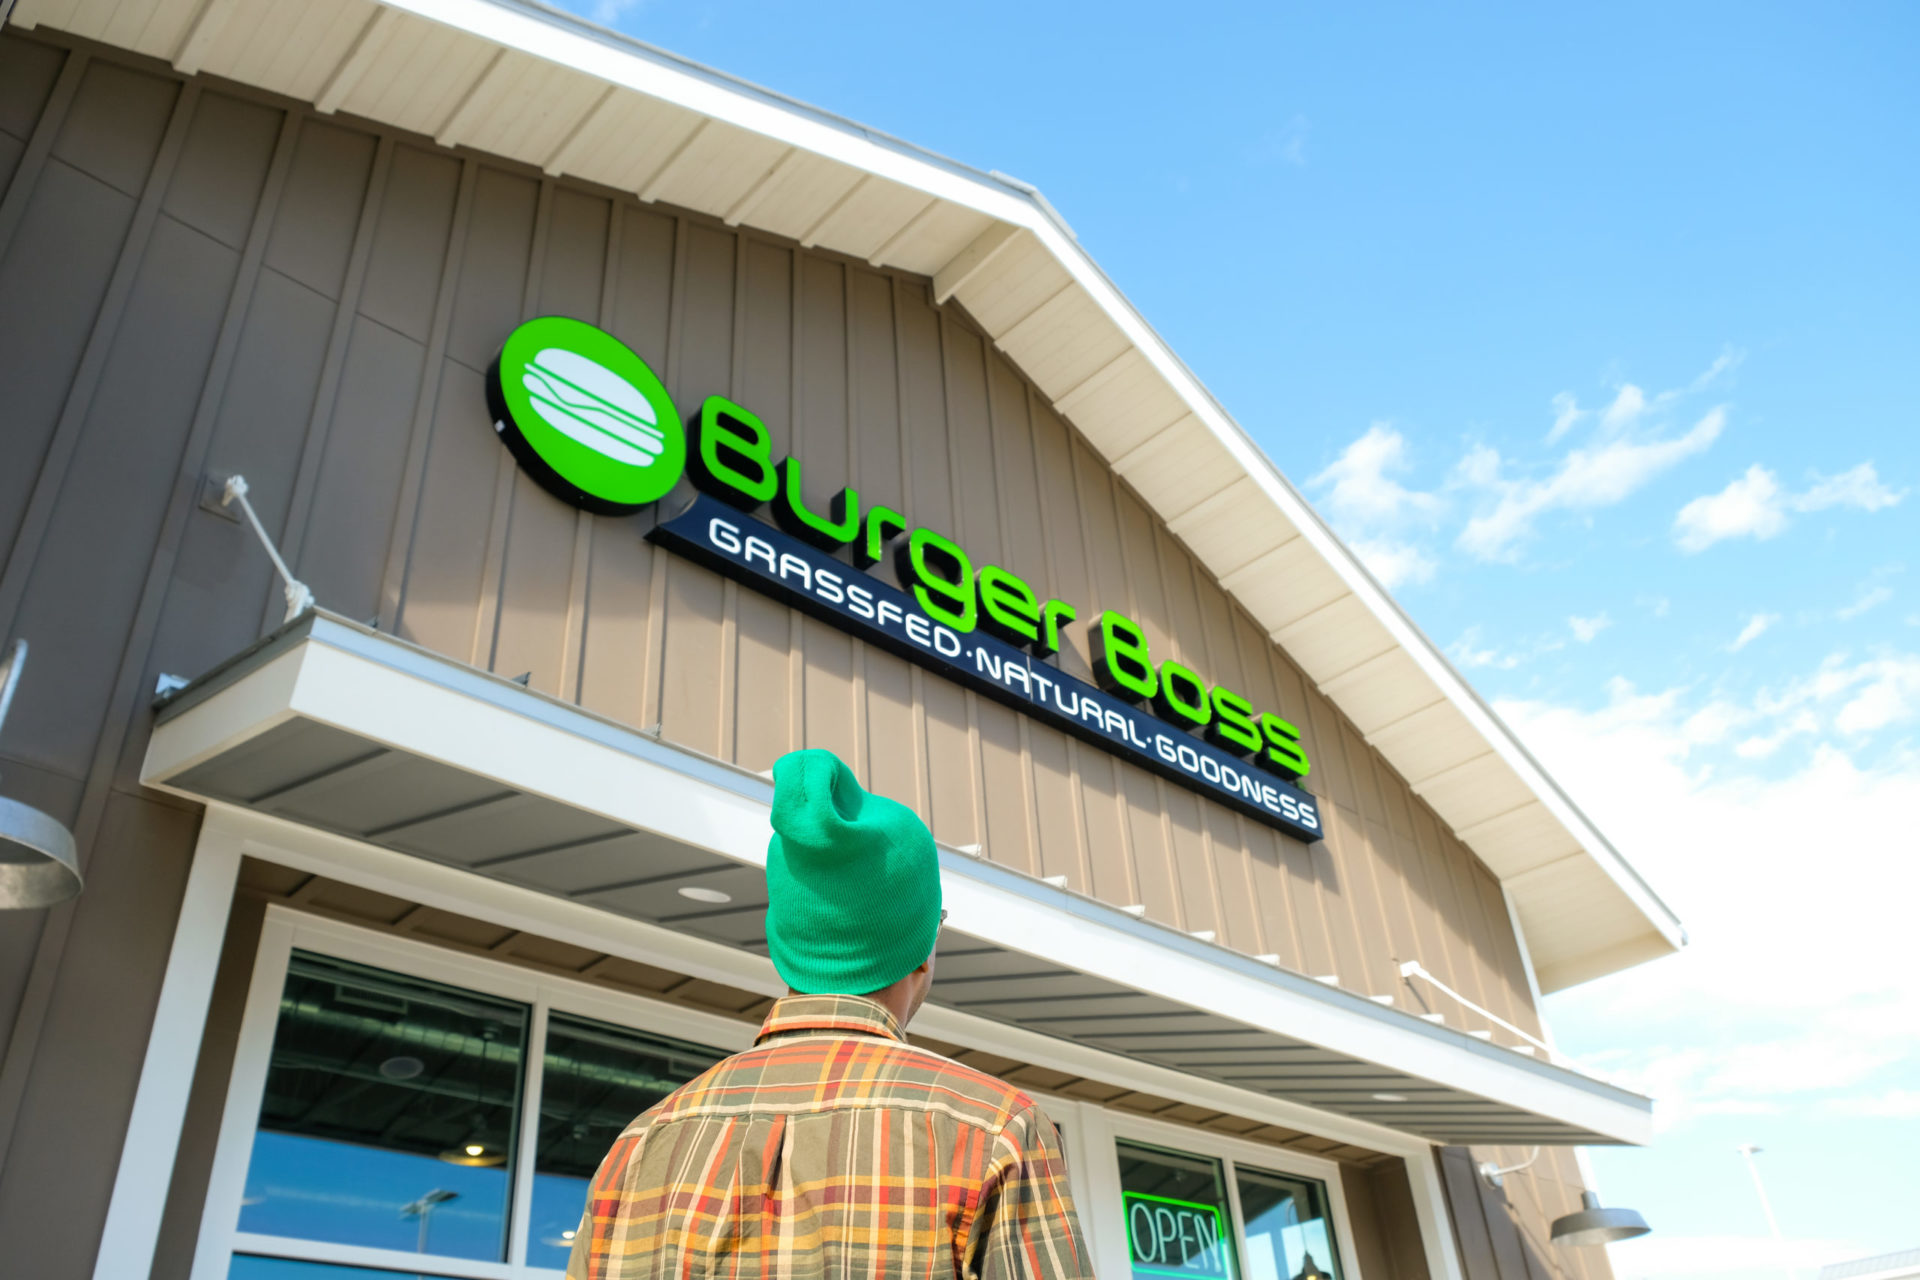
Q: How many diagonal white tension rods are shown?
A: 2